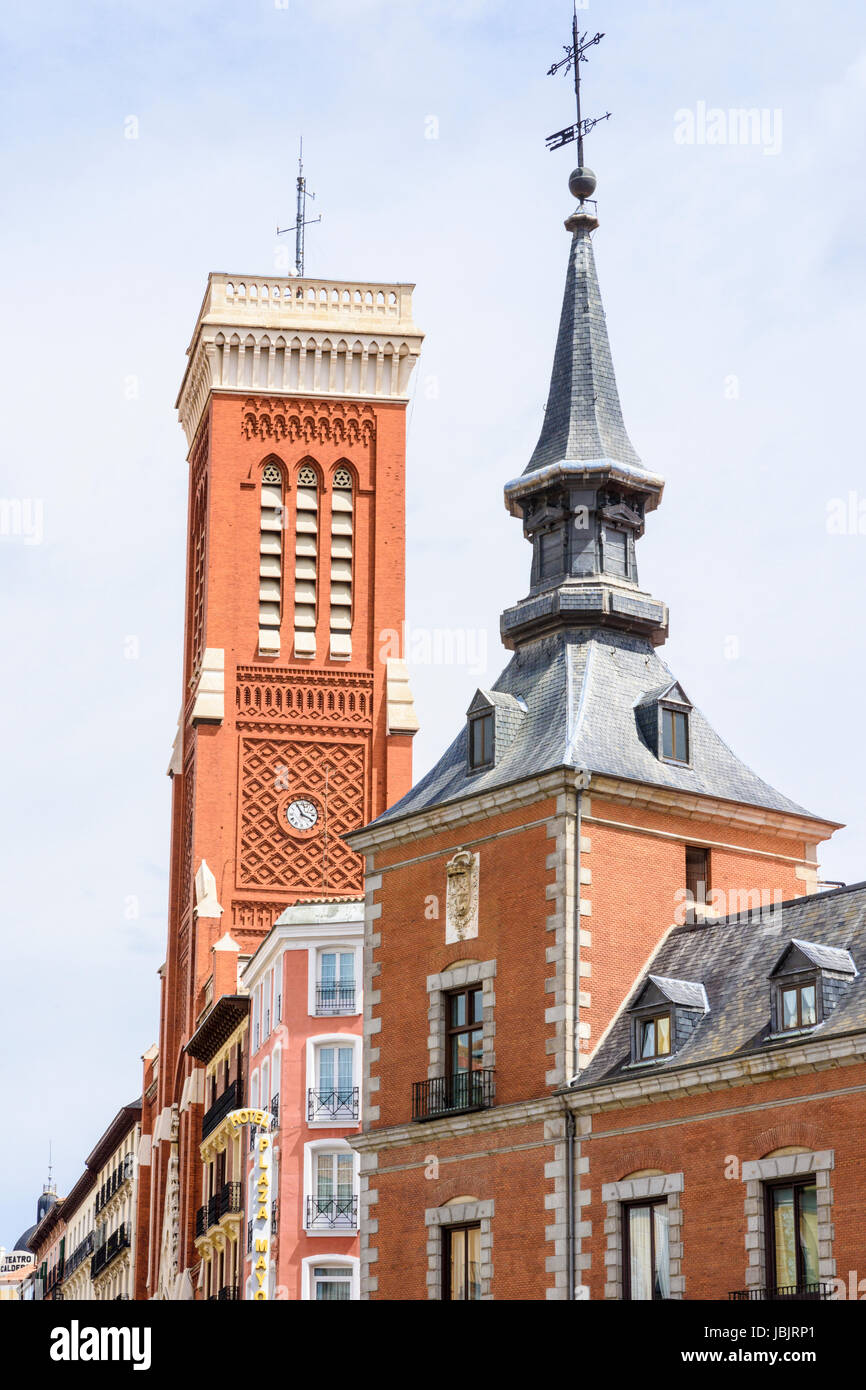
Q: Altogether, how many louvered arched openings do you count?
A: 3